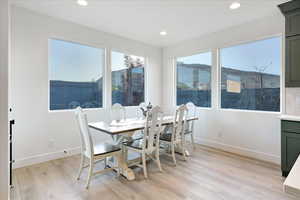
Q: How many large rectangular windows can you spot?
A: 4